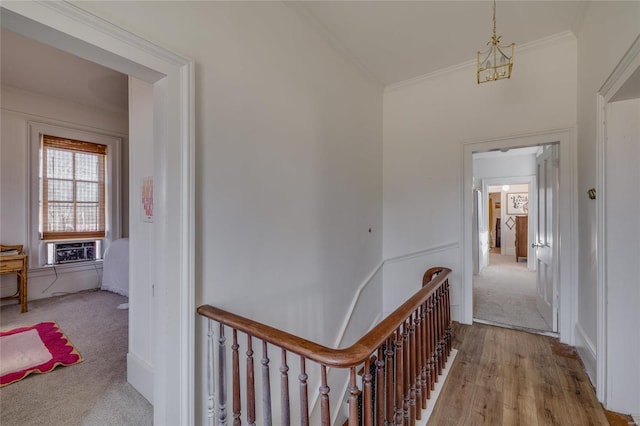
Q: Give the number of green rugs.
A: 0